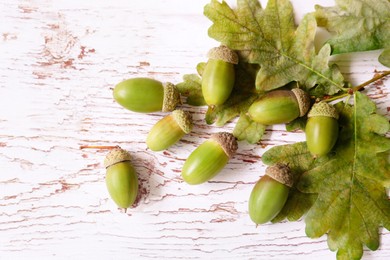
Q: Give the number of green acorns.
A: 8